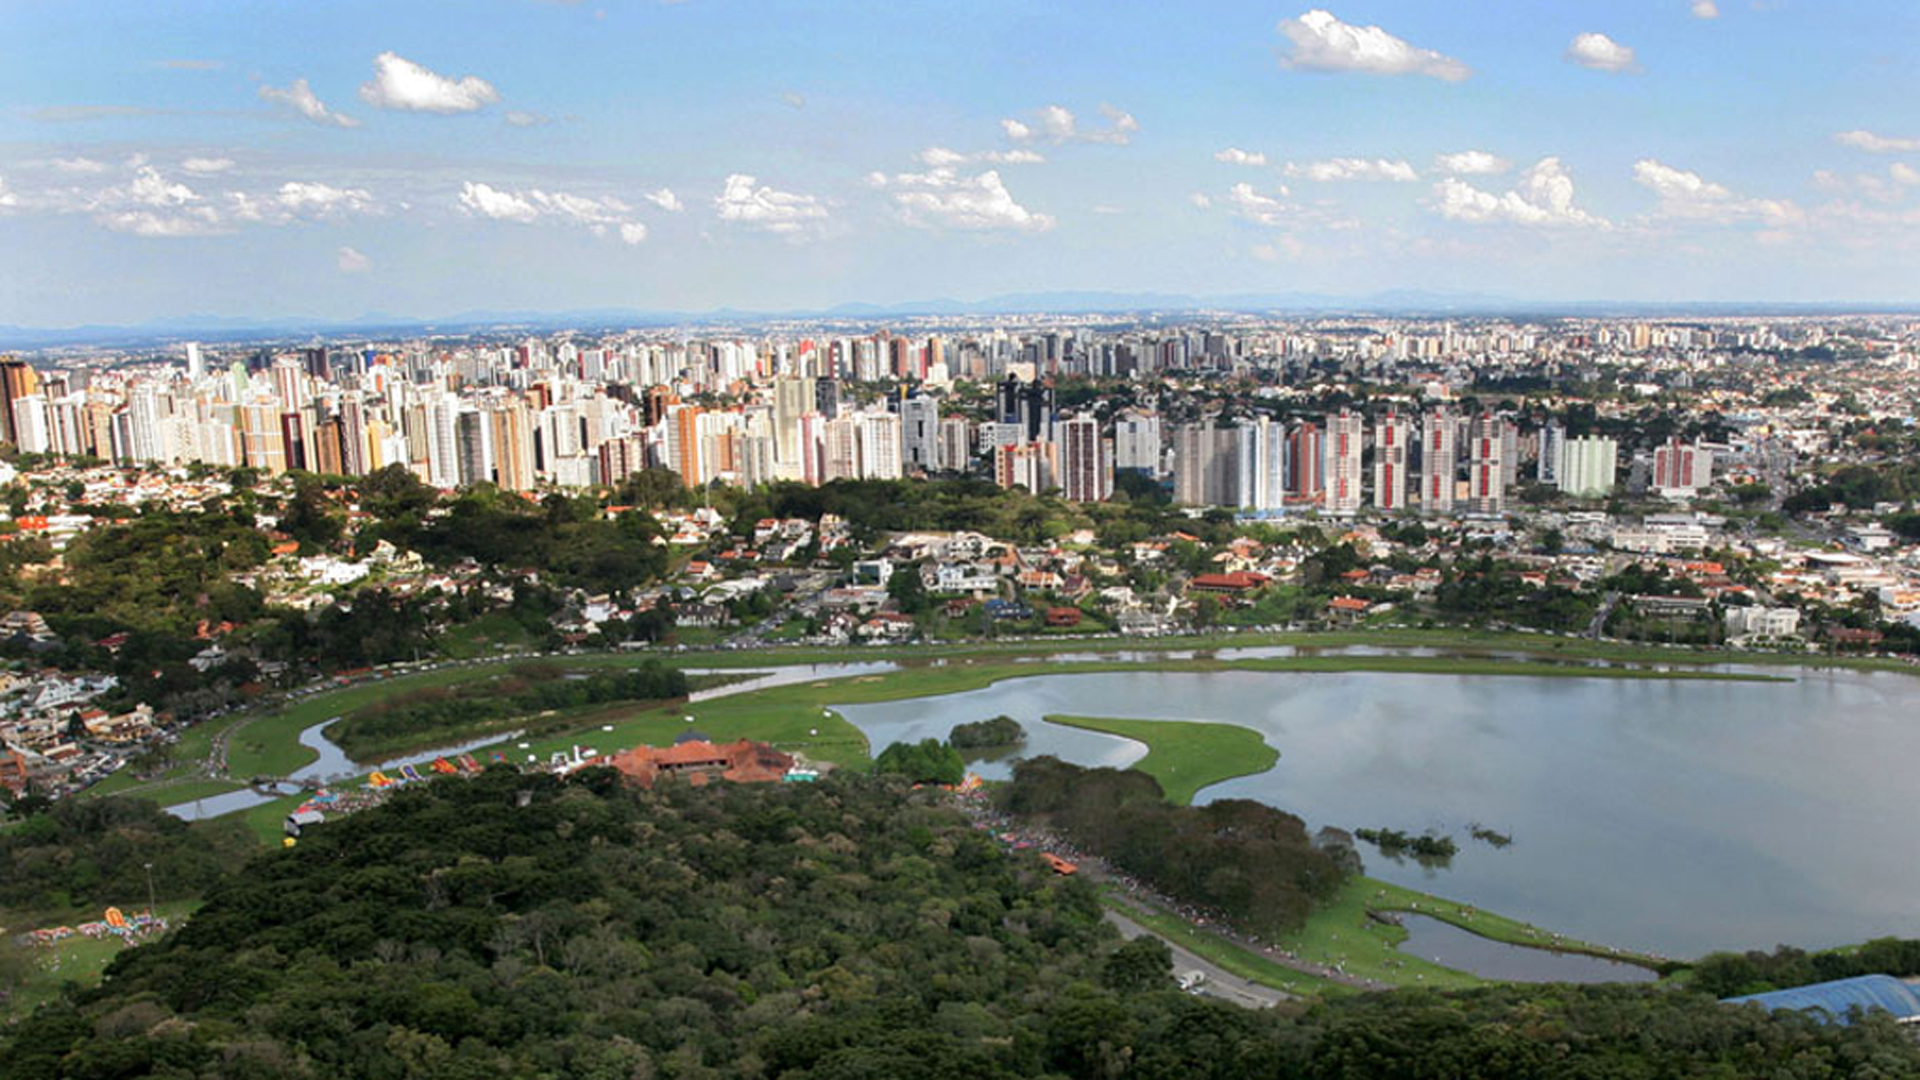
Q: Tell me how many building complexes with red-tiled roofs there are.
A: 1